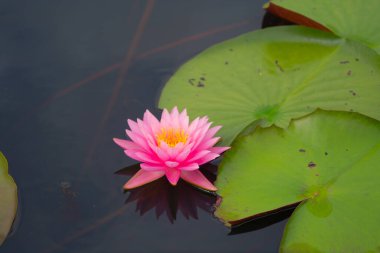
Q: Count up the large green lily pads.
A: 3